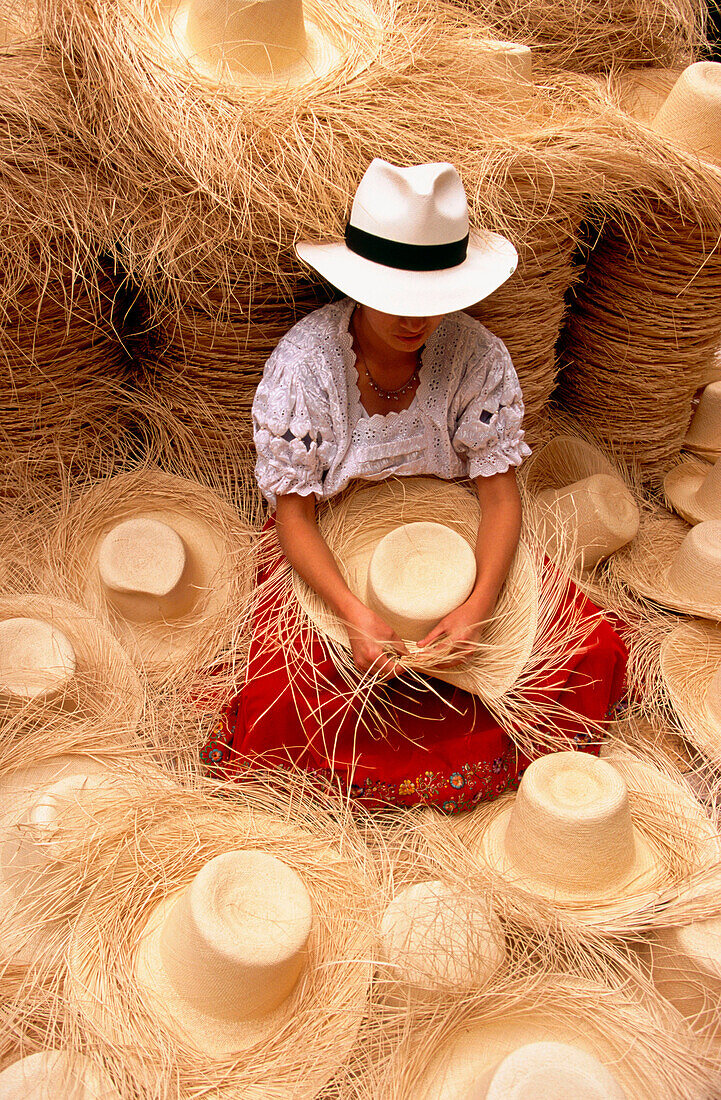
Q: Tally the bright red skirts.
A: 1